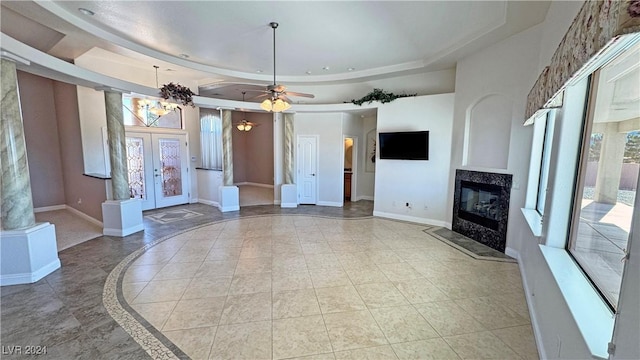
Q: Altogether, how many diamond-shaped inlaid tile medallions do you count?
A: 1